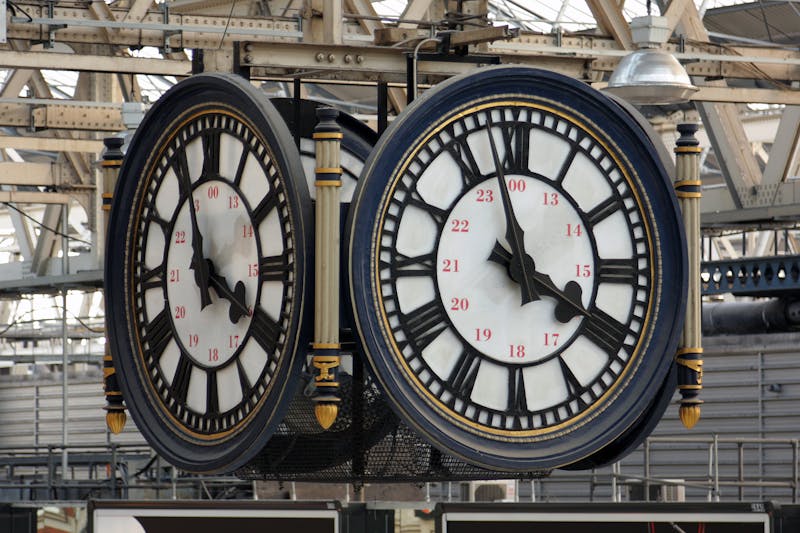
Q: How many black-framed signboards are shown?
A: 2